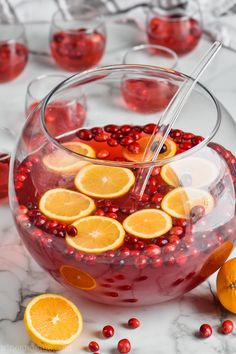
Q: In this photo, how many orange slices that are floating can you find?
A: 8